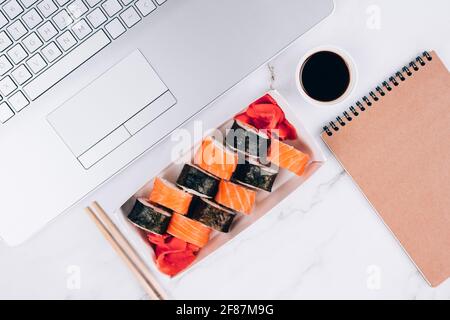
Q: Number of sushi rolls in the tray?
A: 10